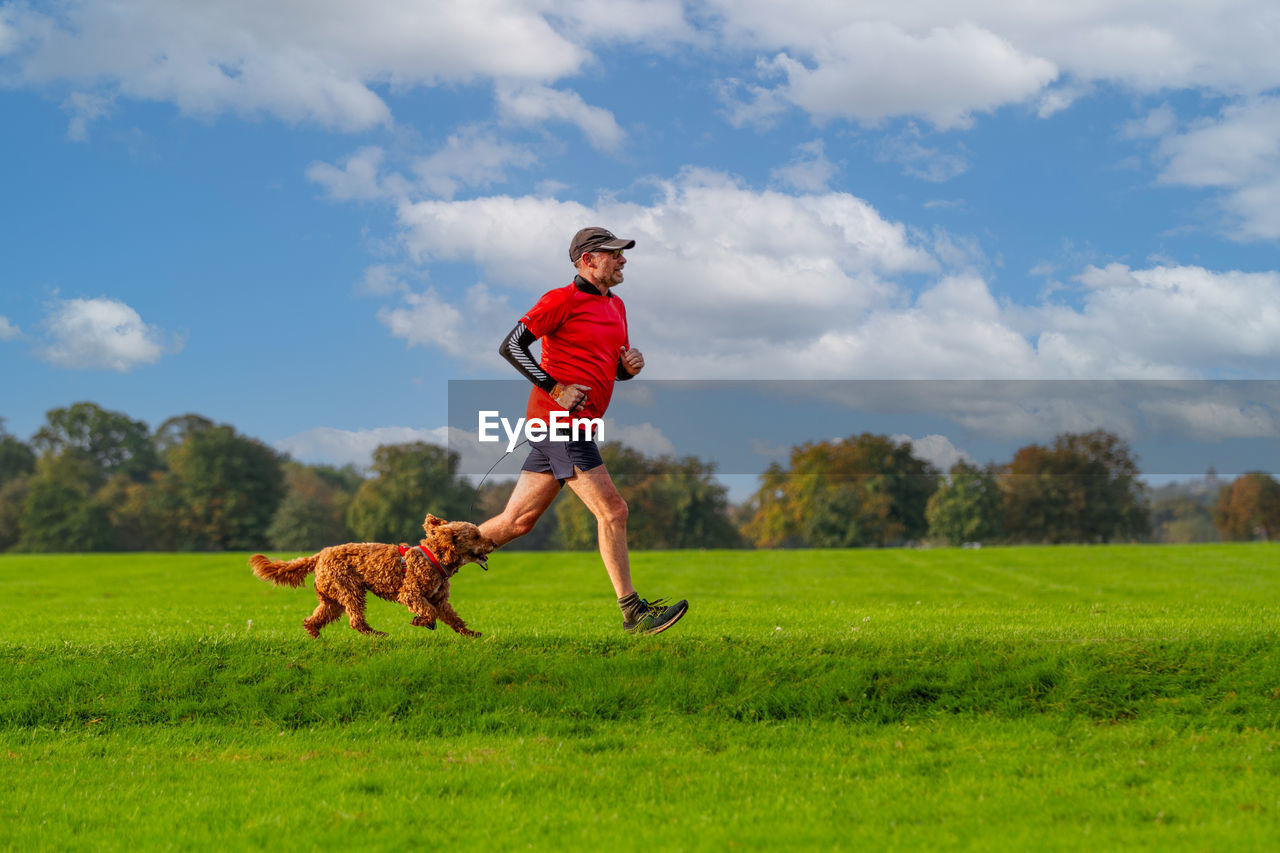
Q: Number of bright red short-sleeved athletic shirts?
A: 1